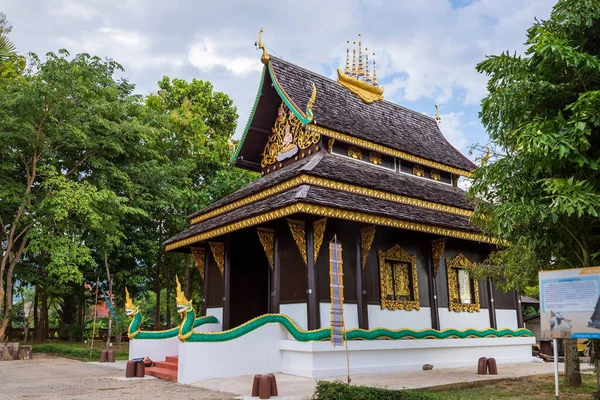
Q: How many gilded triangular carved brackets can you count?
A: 7